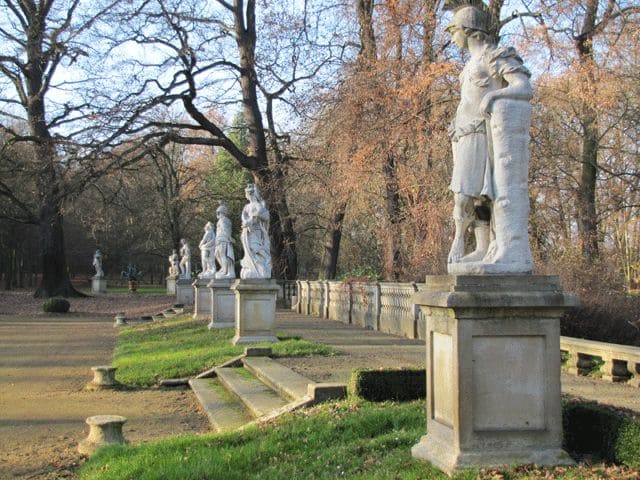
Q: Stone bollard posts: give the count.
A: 3